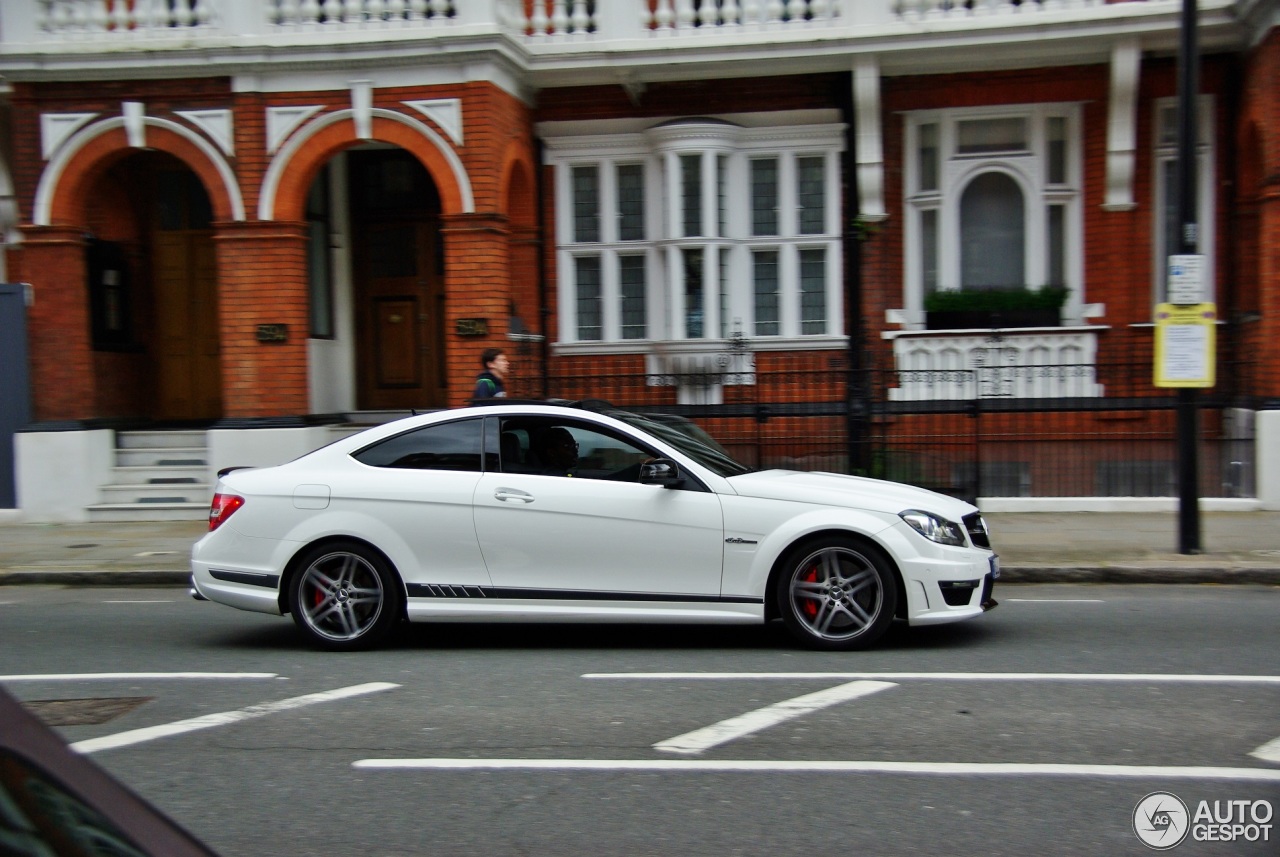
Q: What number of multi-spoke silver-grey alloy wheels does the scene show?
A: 2